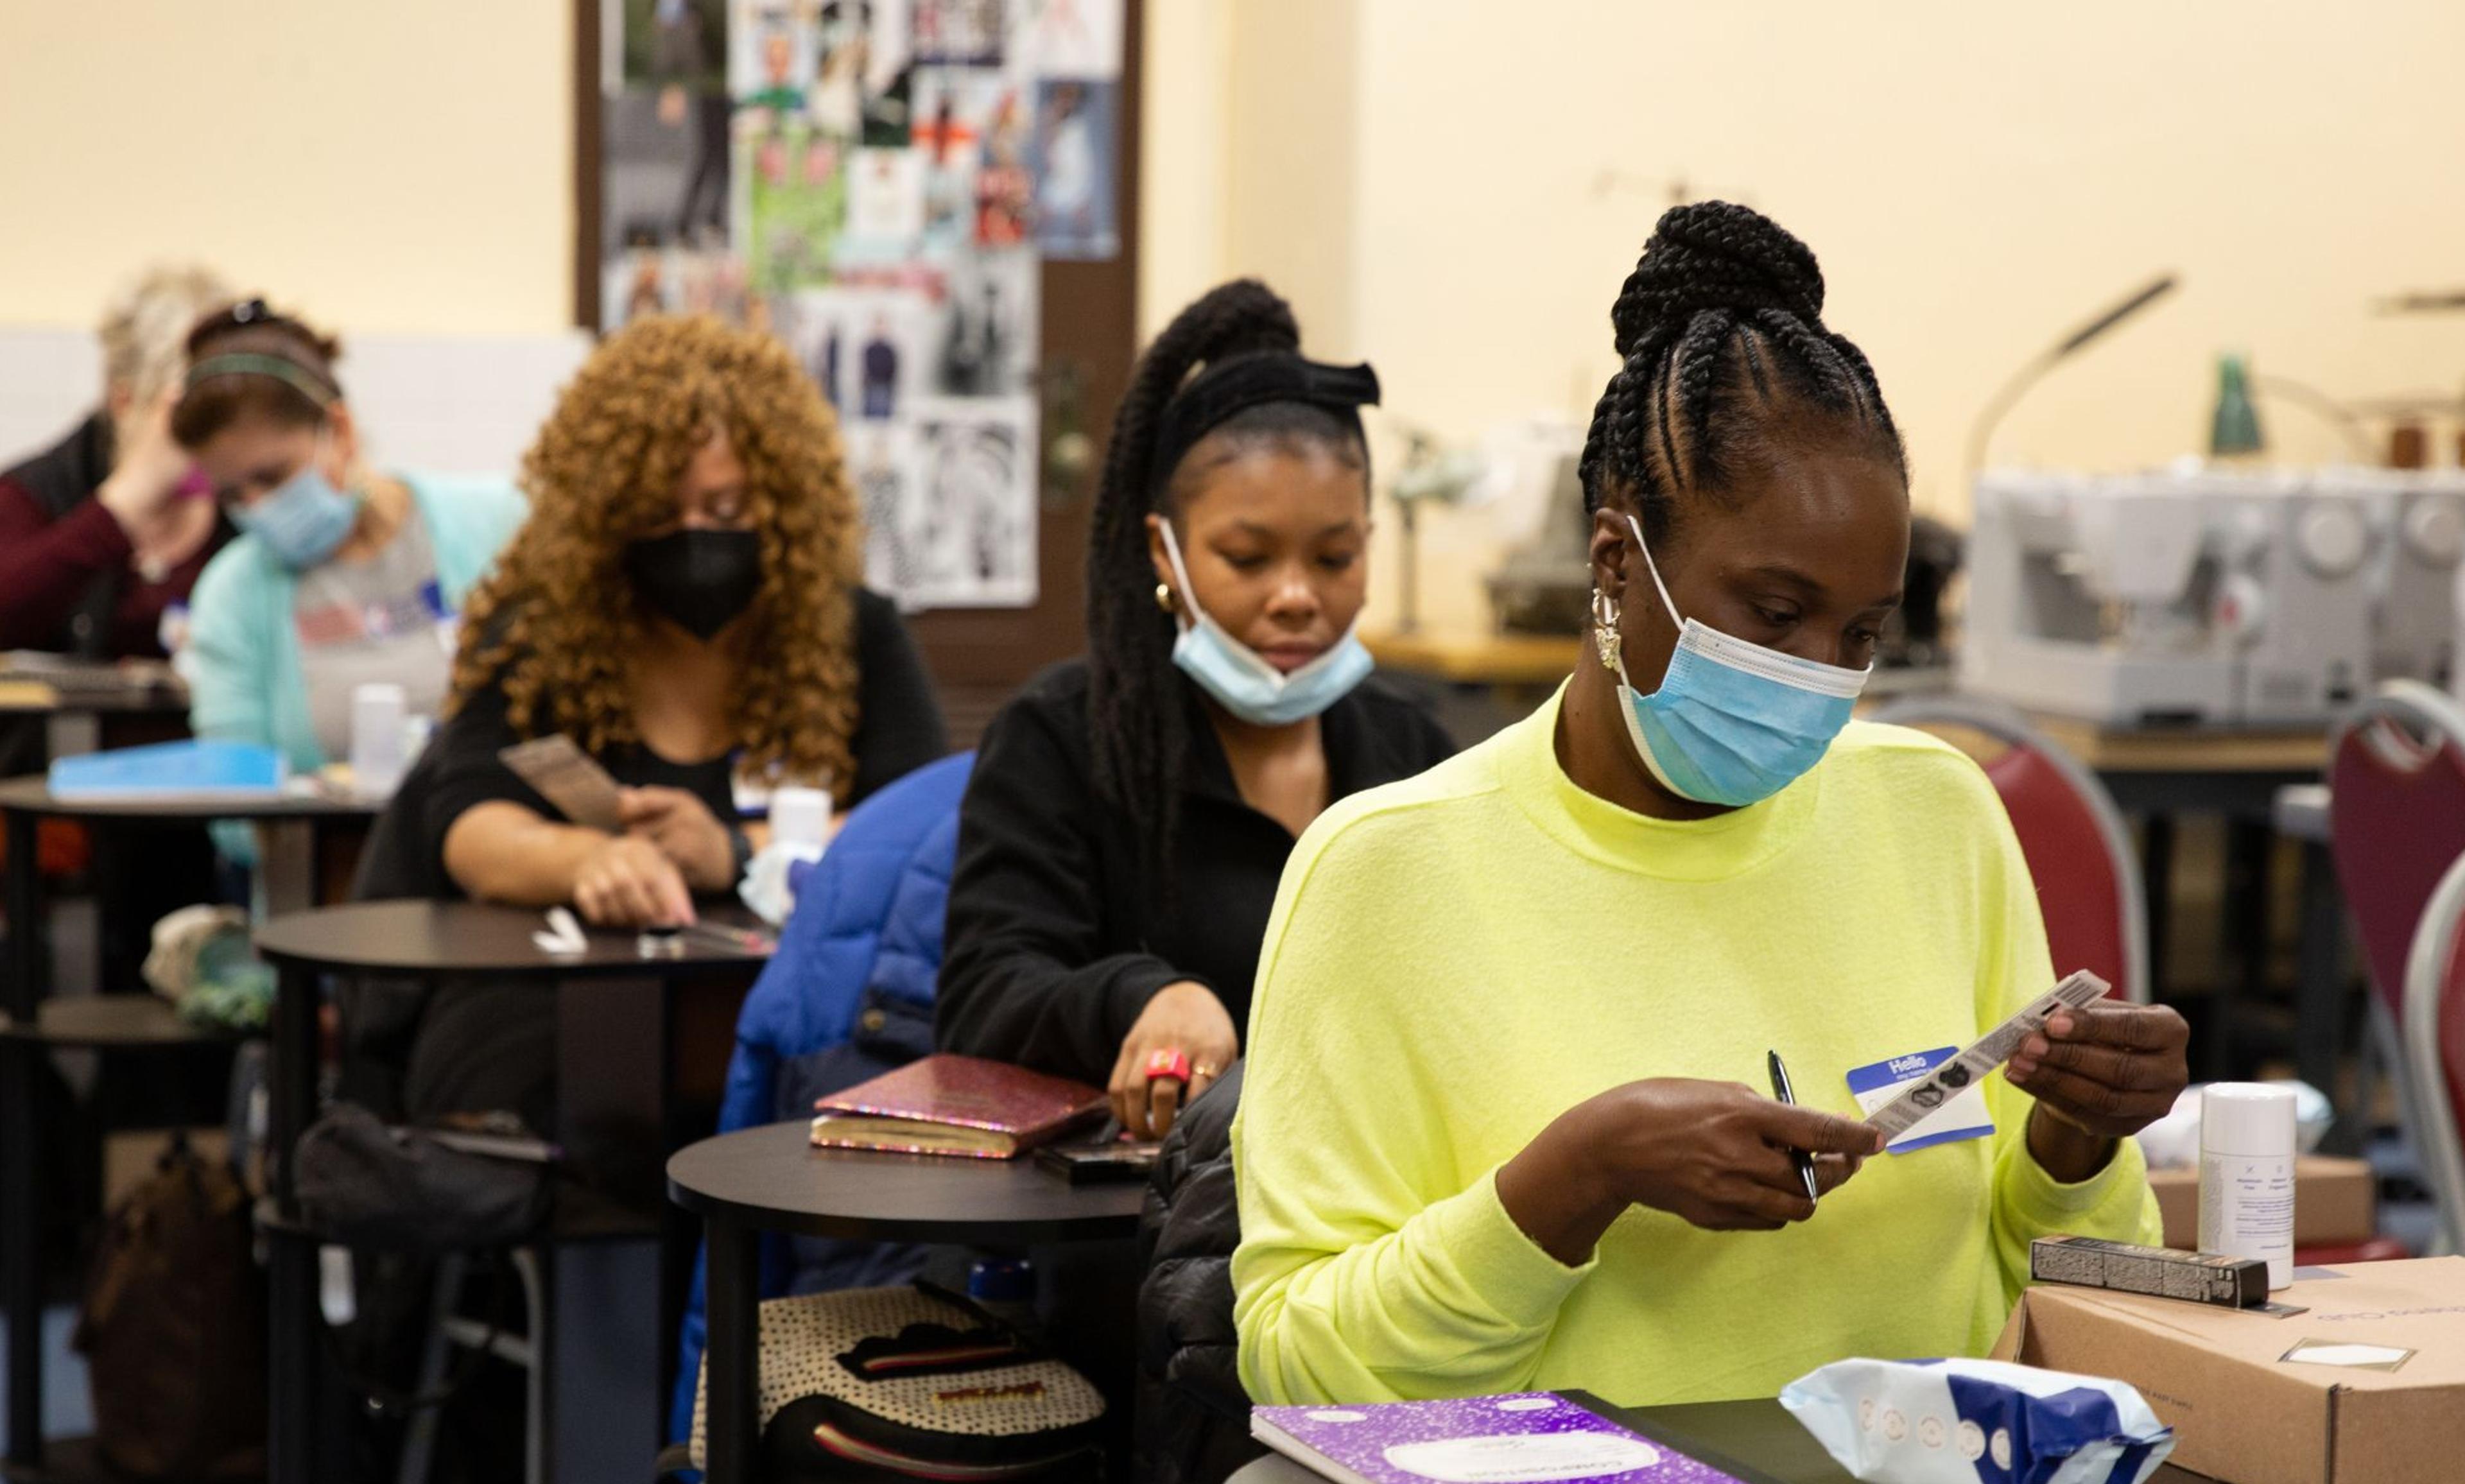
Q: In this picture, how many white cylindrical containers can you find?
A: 3